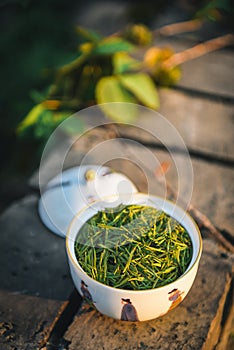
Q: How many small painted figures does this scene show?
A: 3